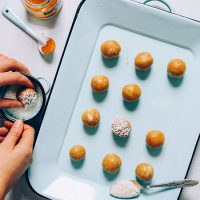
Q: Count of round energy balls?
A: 12